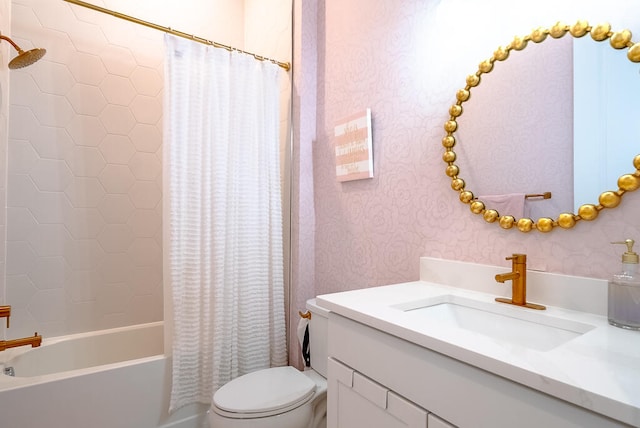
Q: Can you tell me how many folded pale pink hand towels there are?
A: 1